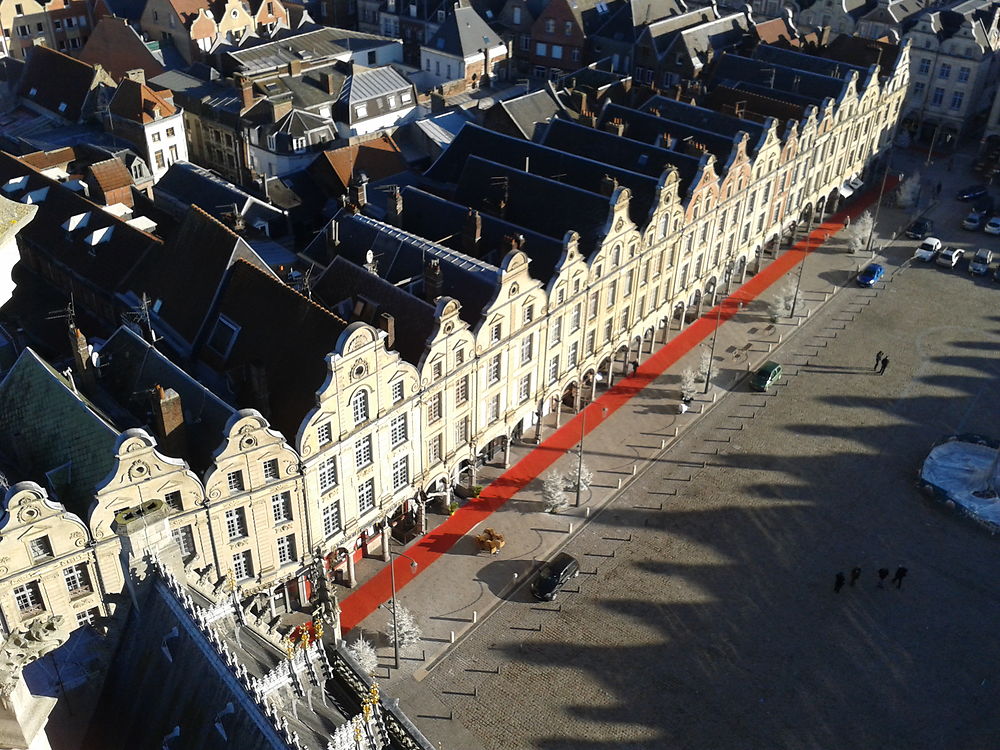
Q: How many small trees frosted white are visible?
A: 12